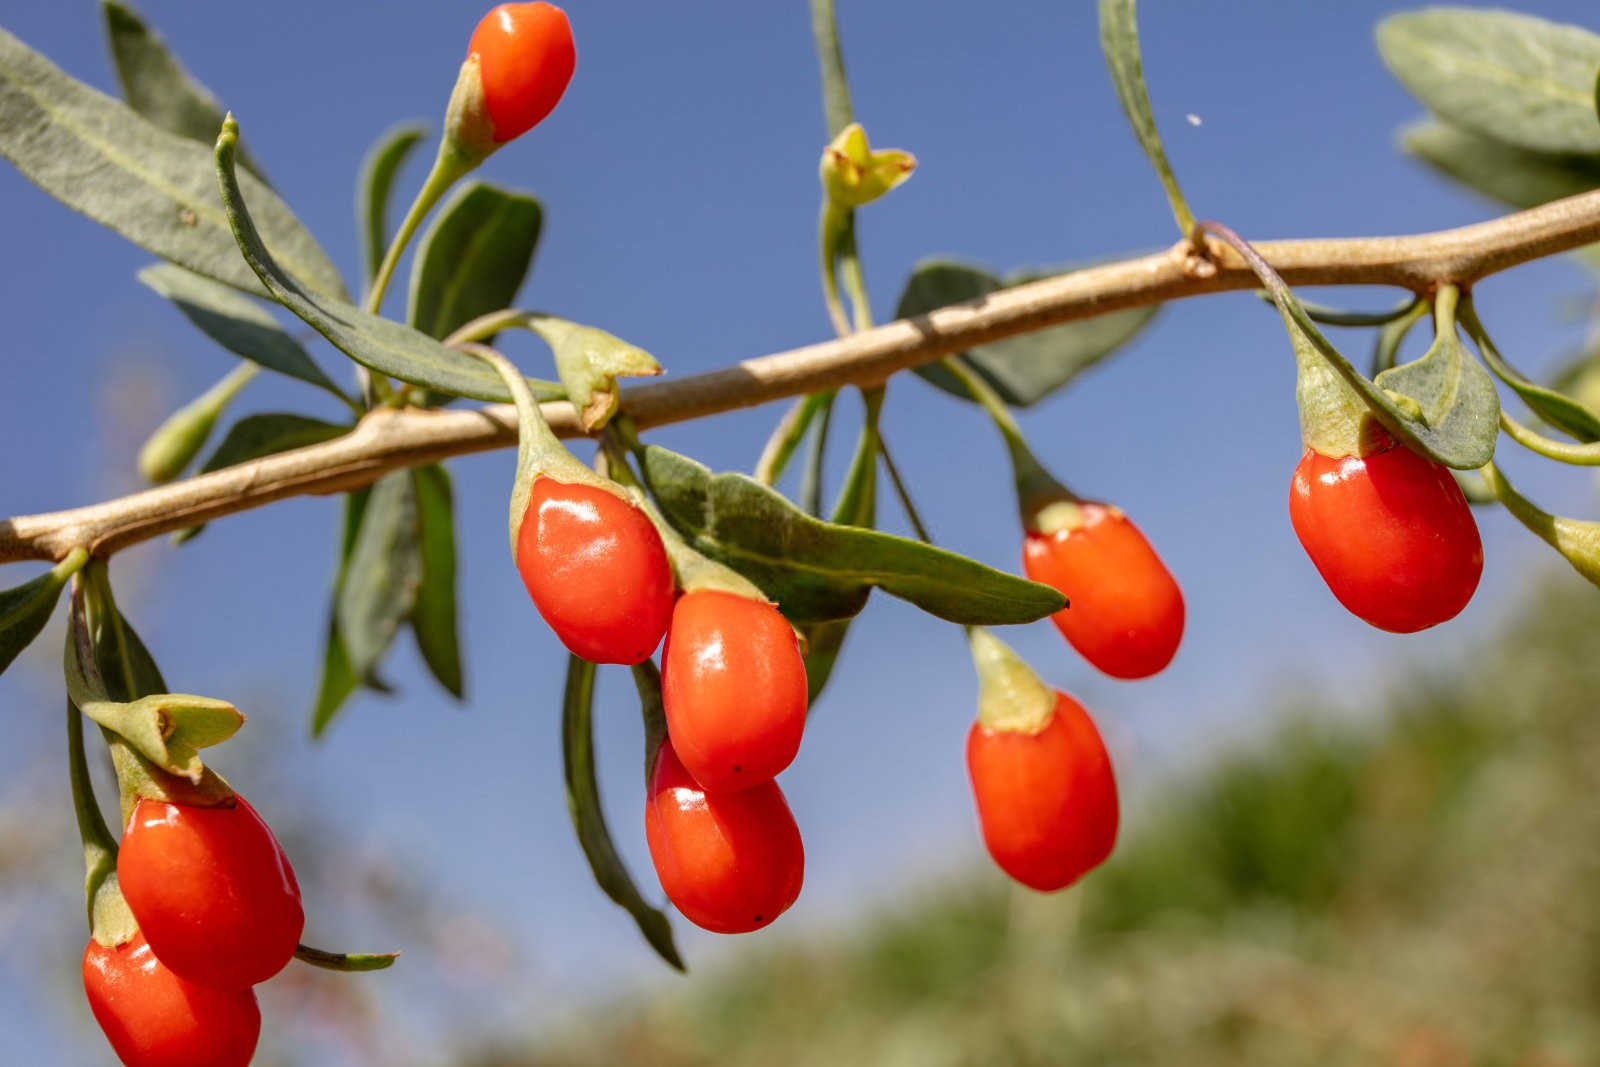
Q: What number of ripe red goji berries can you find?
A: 9